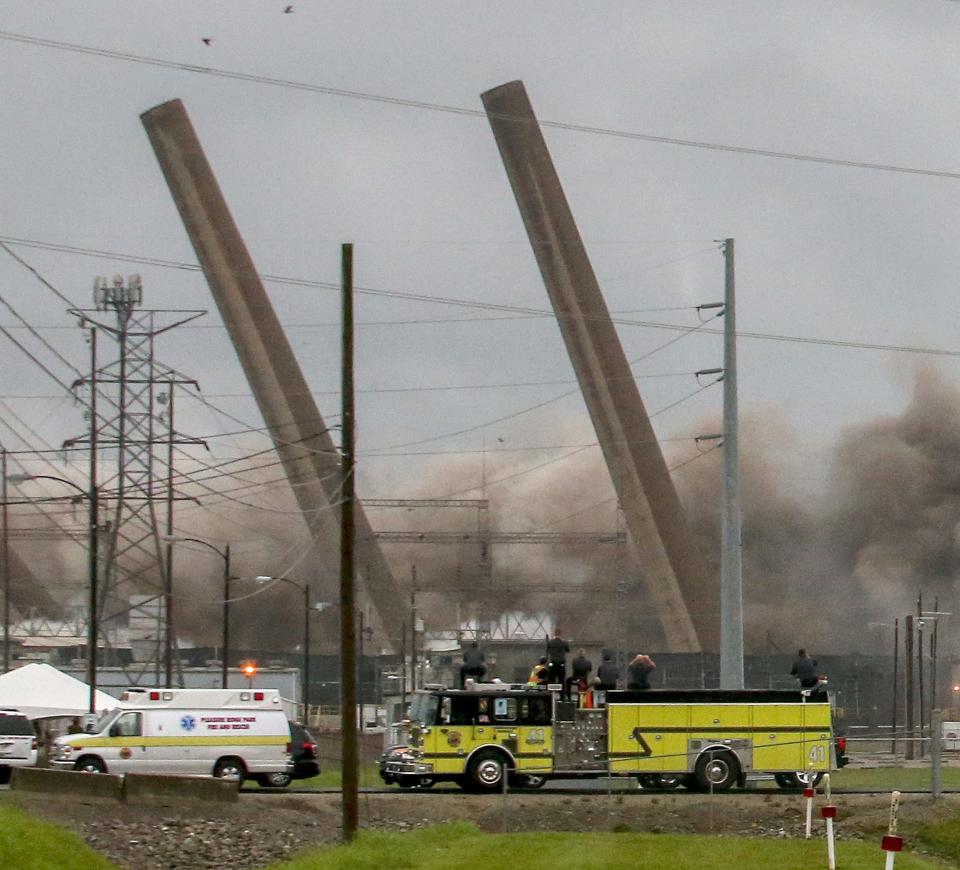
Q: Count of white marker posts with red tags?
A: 3